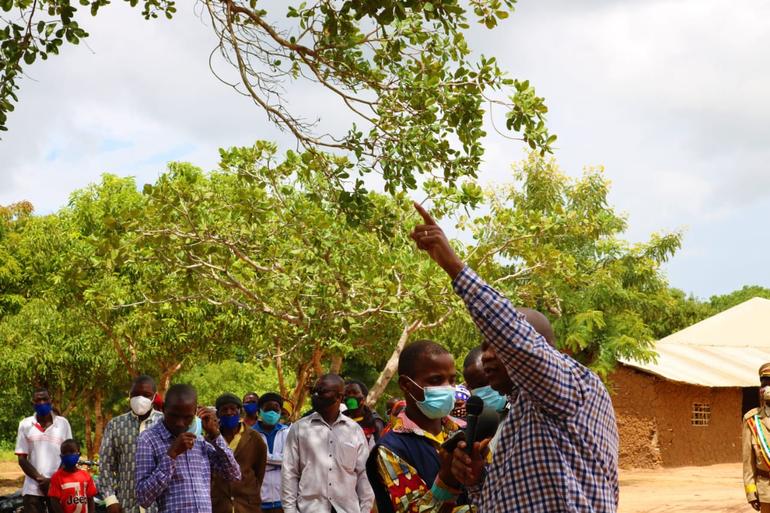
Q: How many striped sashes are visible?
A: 1